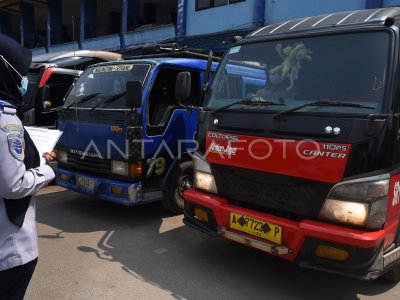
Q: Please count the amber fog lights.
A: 4